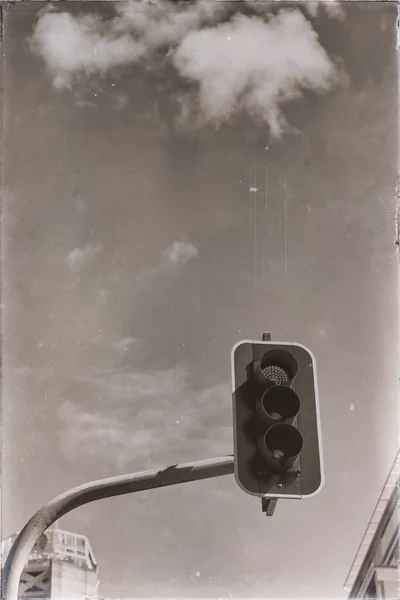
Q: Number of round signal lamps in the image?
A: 3